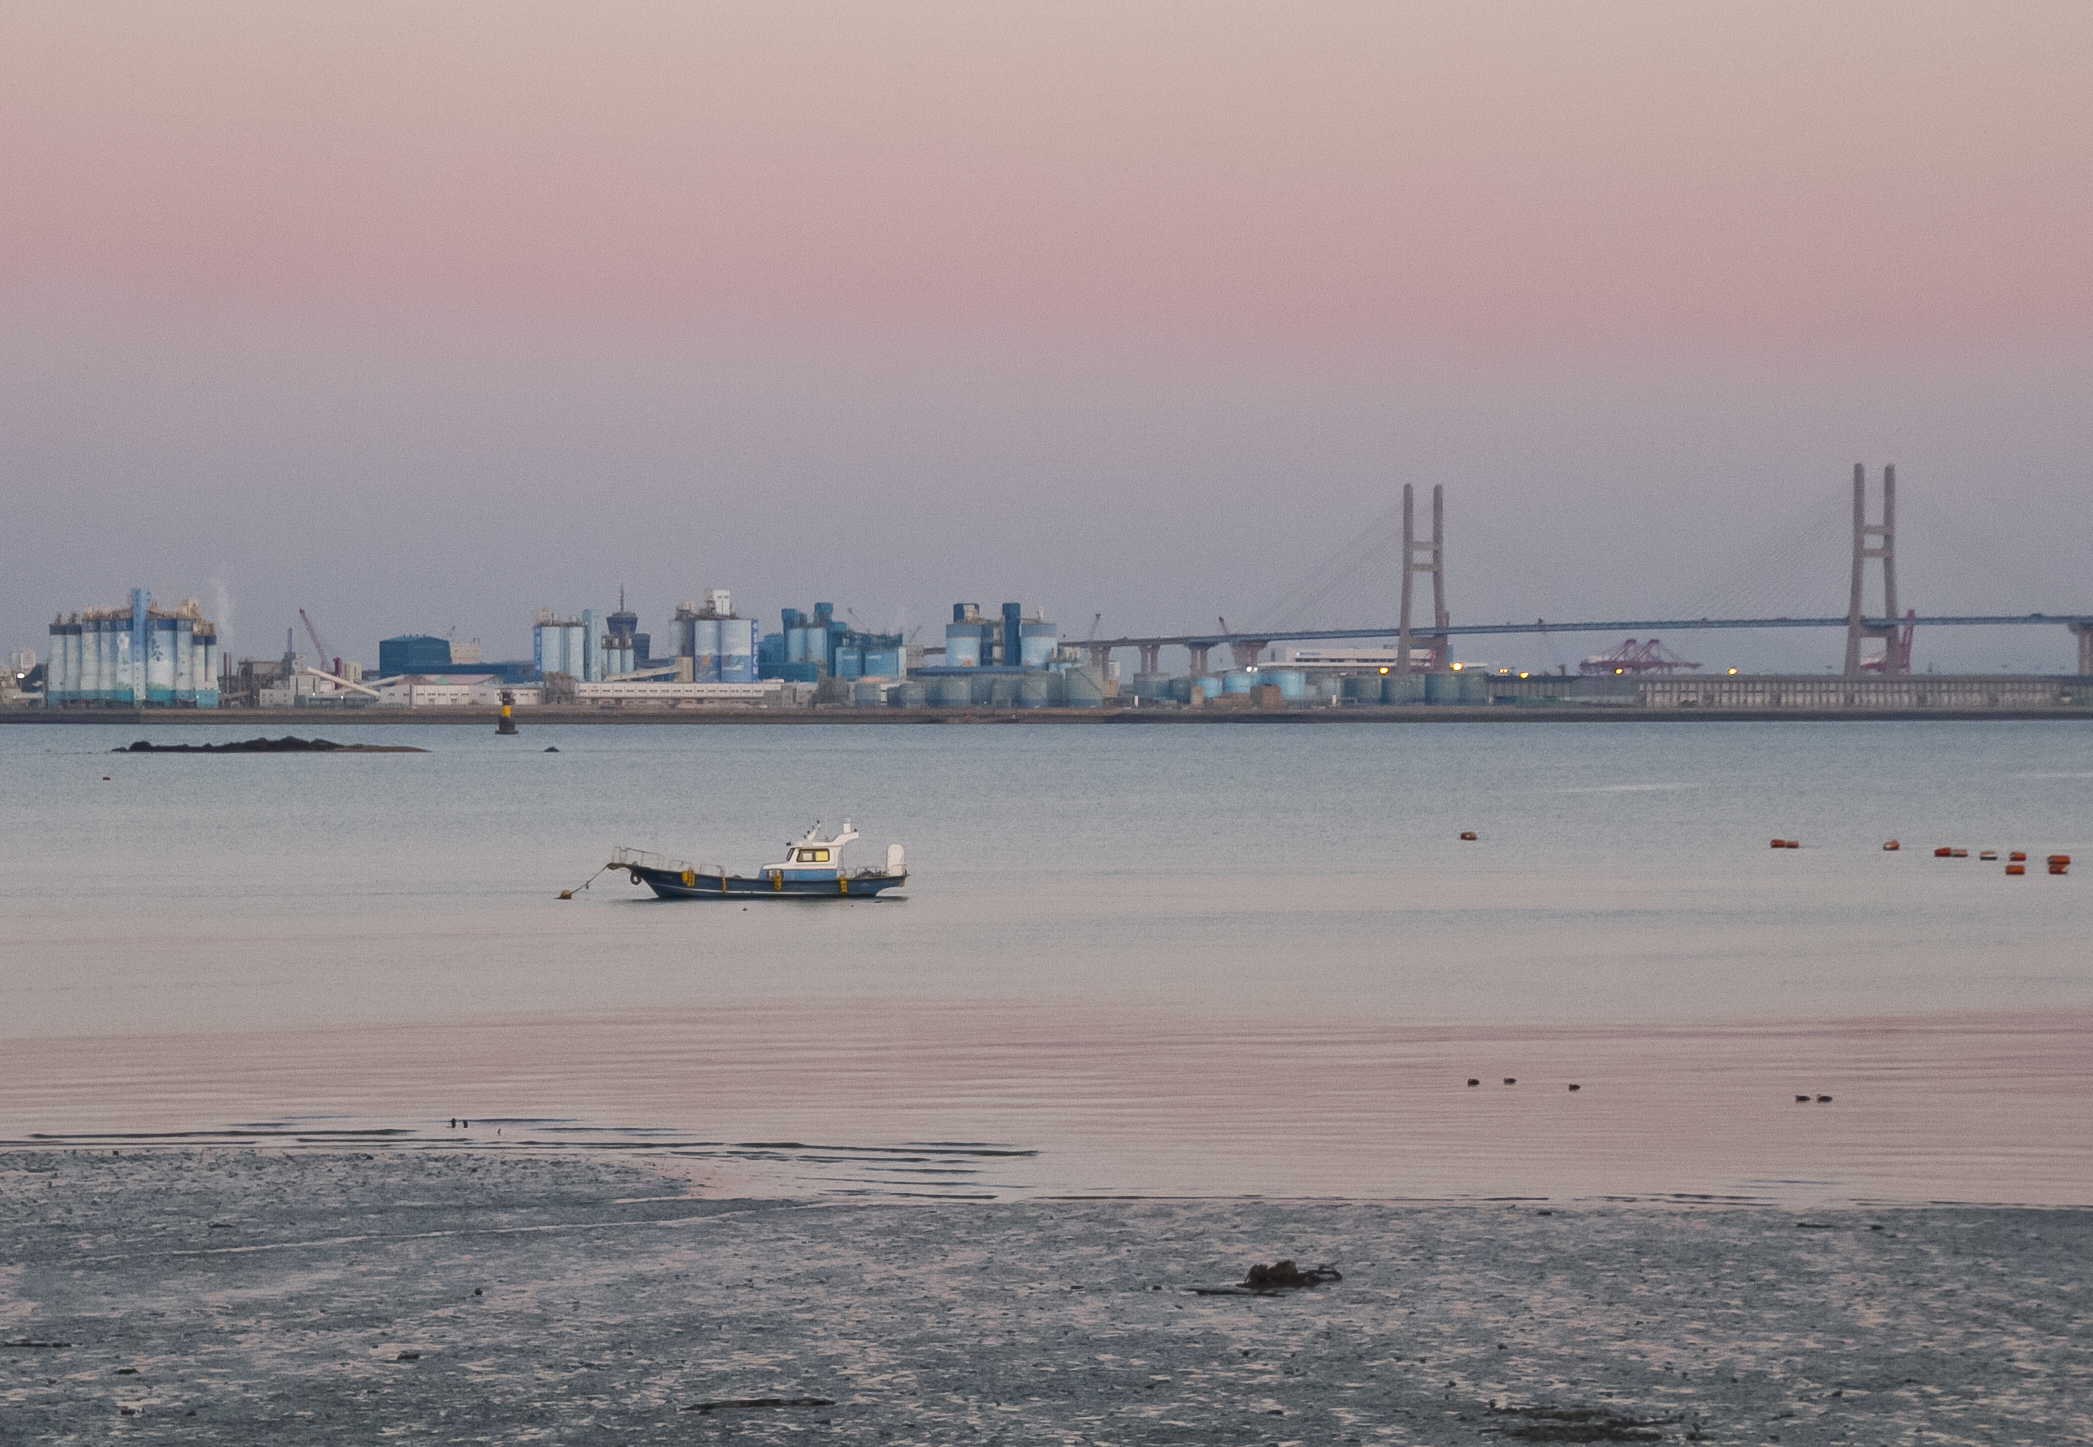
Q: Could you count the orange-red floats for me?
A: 11